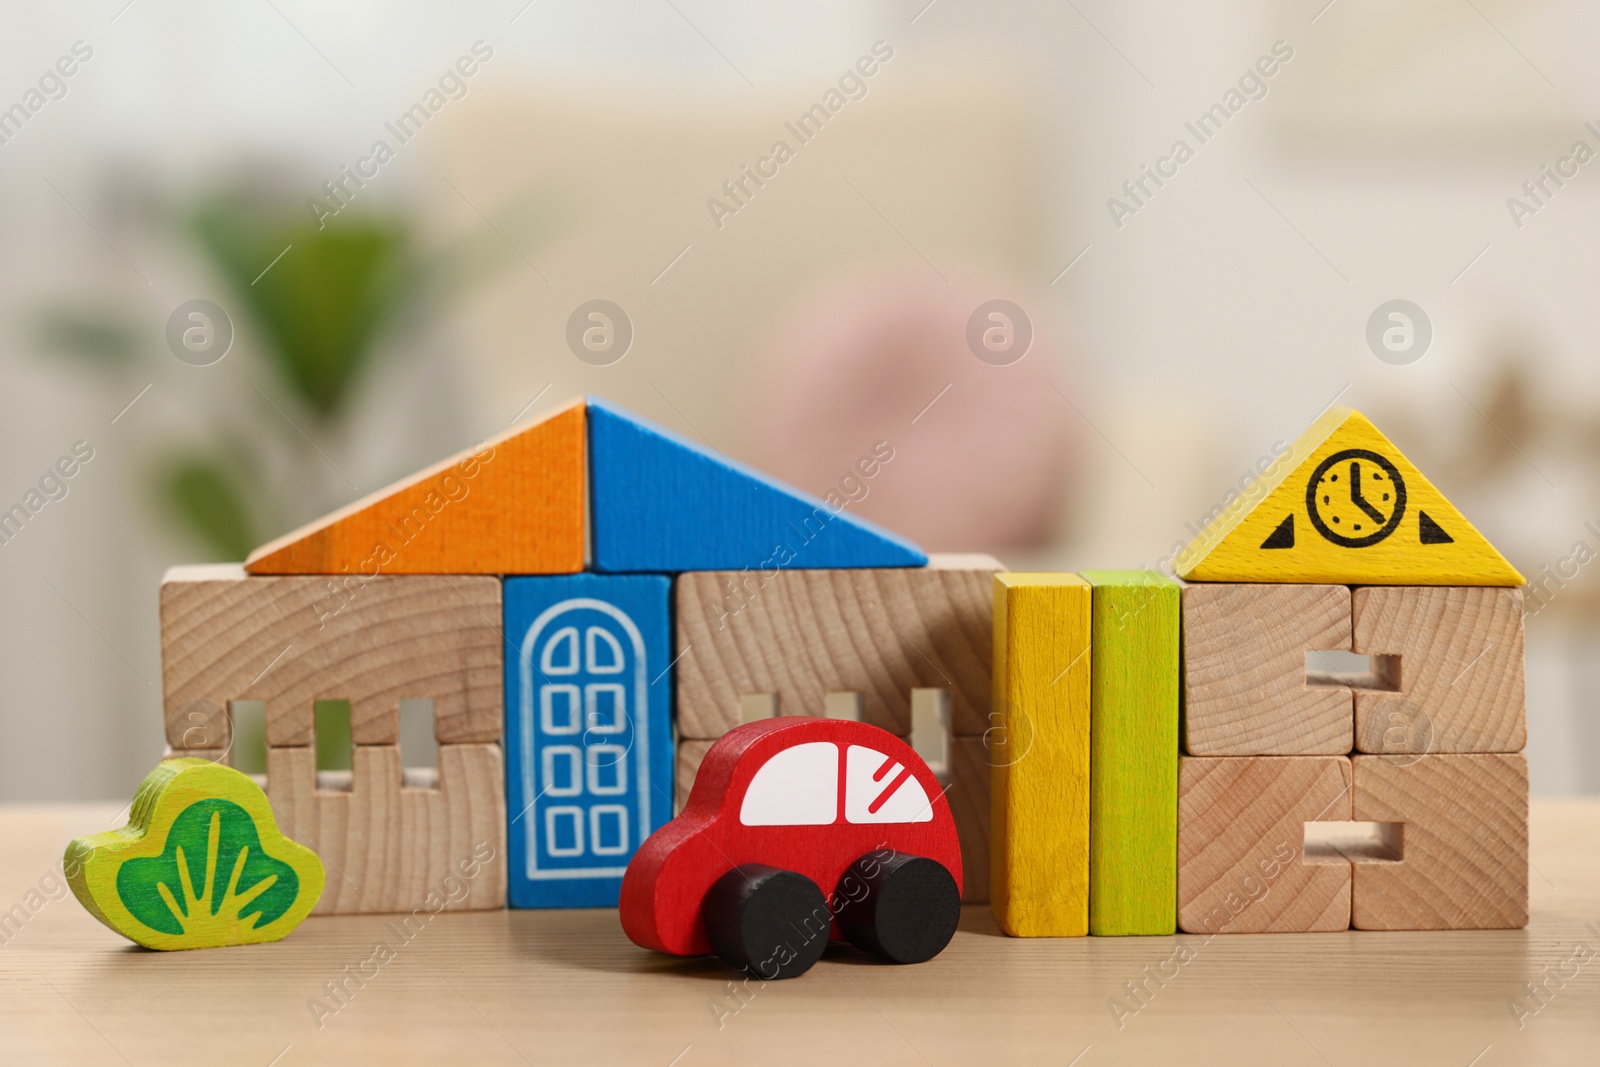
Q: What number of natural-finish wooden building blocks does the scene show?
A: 8